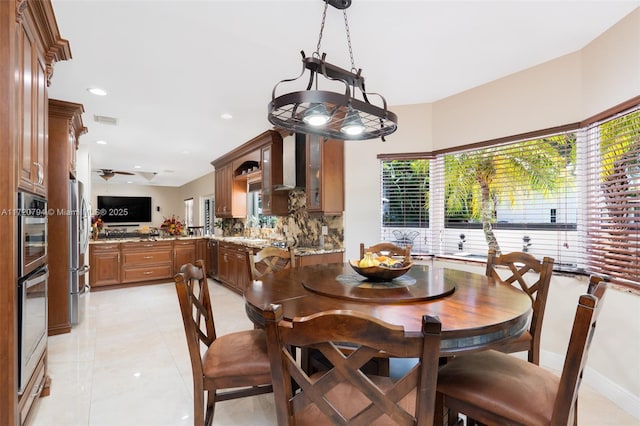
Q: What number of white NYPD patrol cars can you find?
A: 0